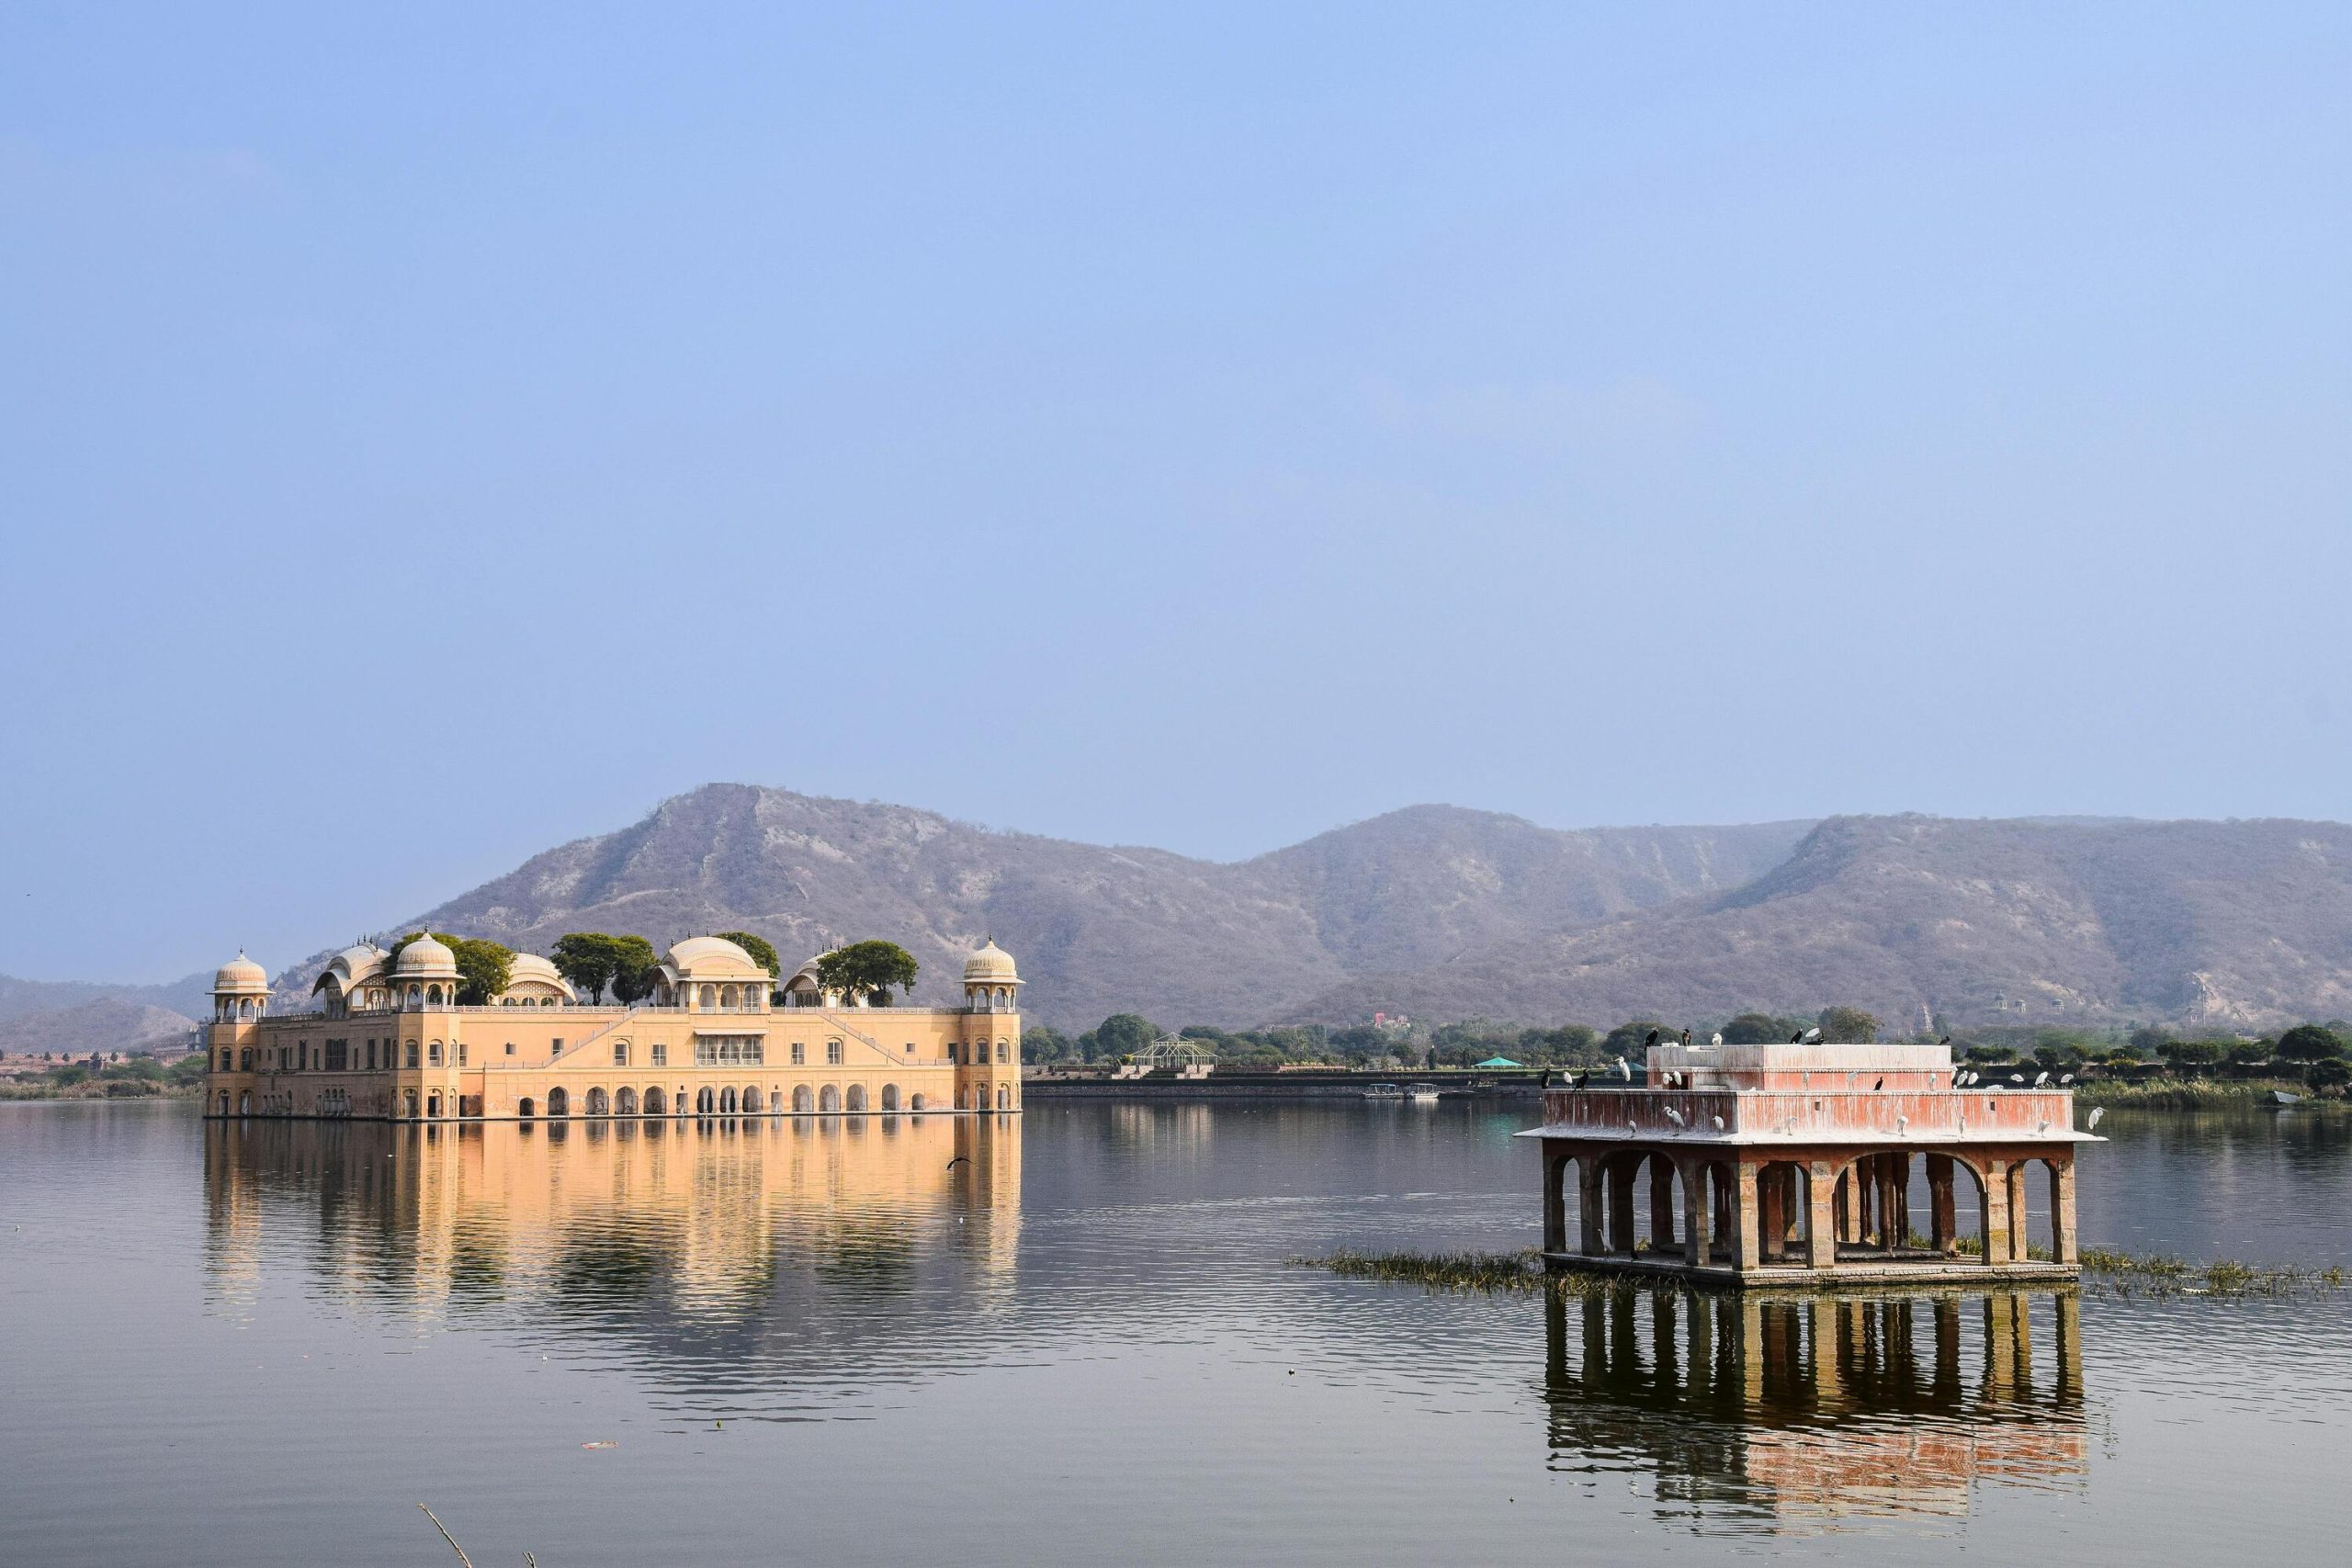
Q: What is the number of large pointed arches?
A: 2